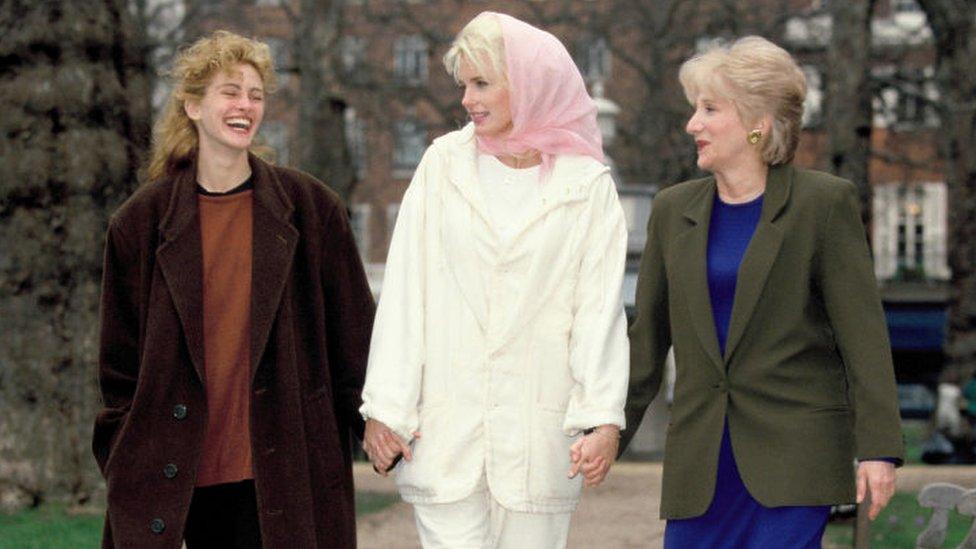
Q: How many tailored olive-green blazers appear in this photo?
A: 1